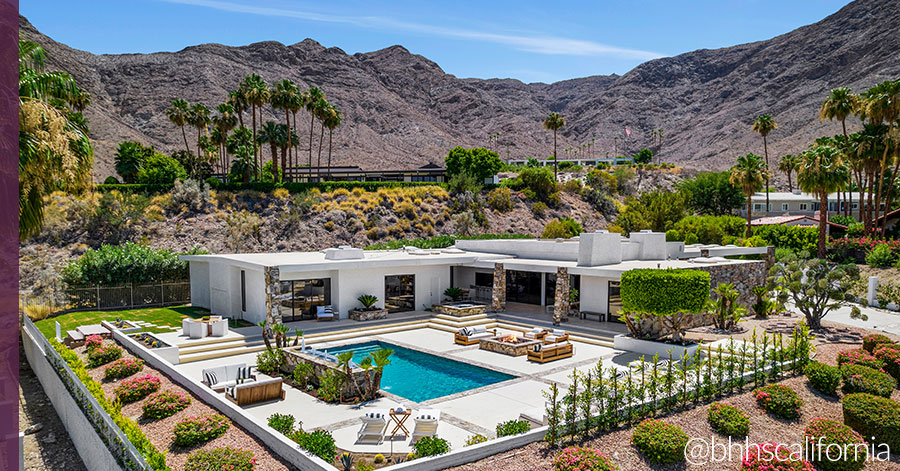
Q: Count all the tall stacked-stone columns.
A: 3